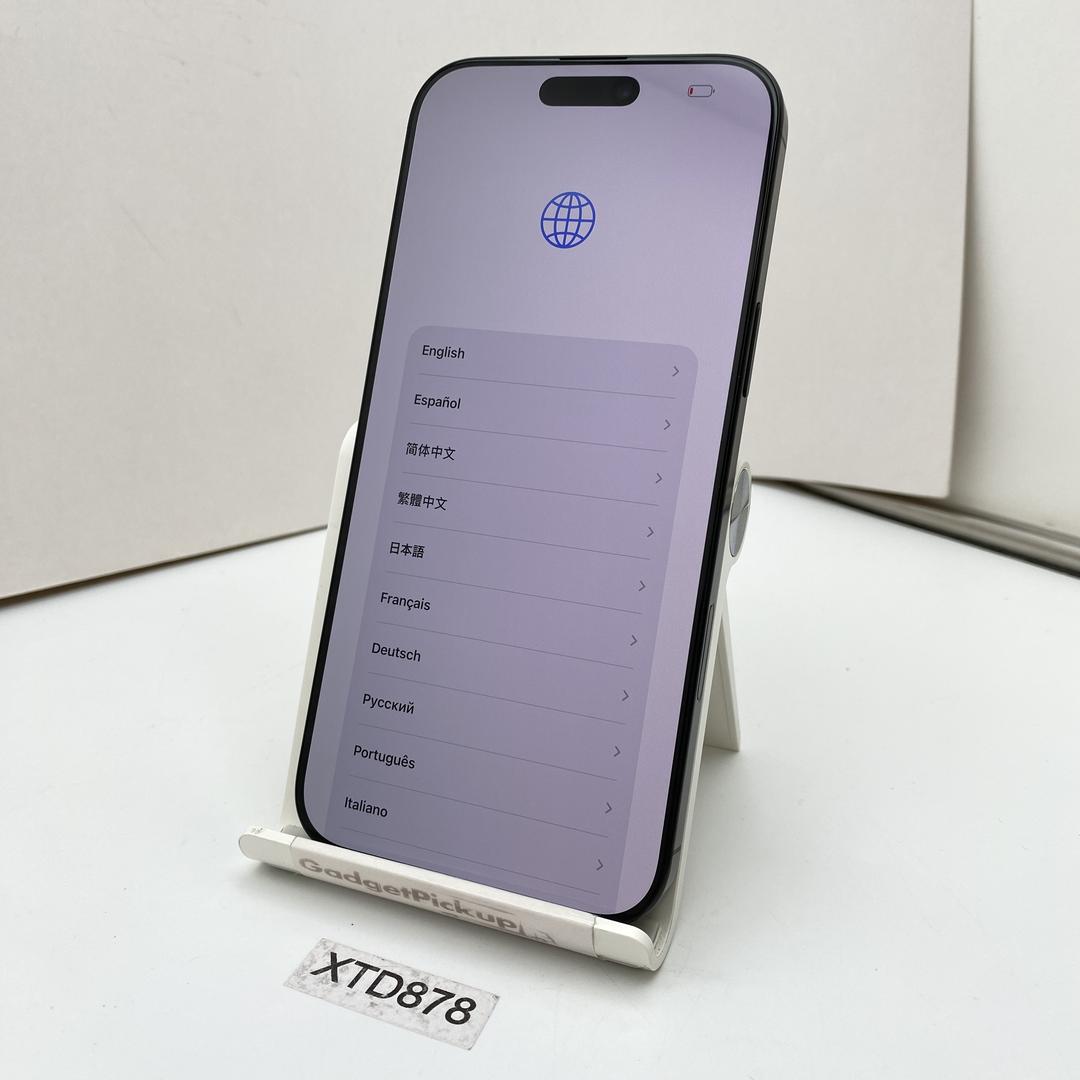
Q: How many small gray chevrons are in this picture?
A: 10